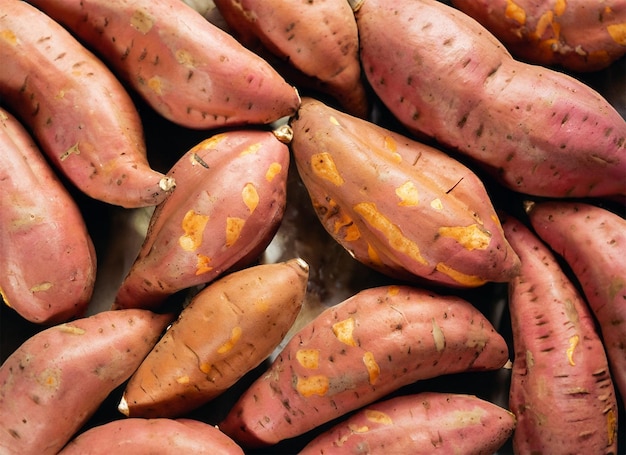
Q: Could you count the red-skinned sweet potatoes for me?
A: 14